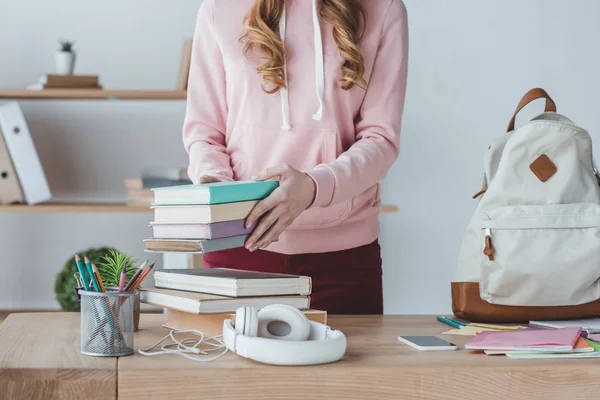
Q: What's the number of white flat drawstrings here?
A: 2